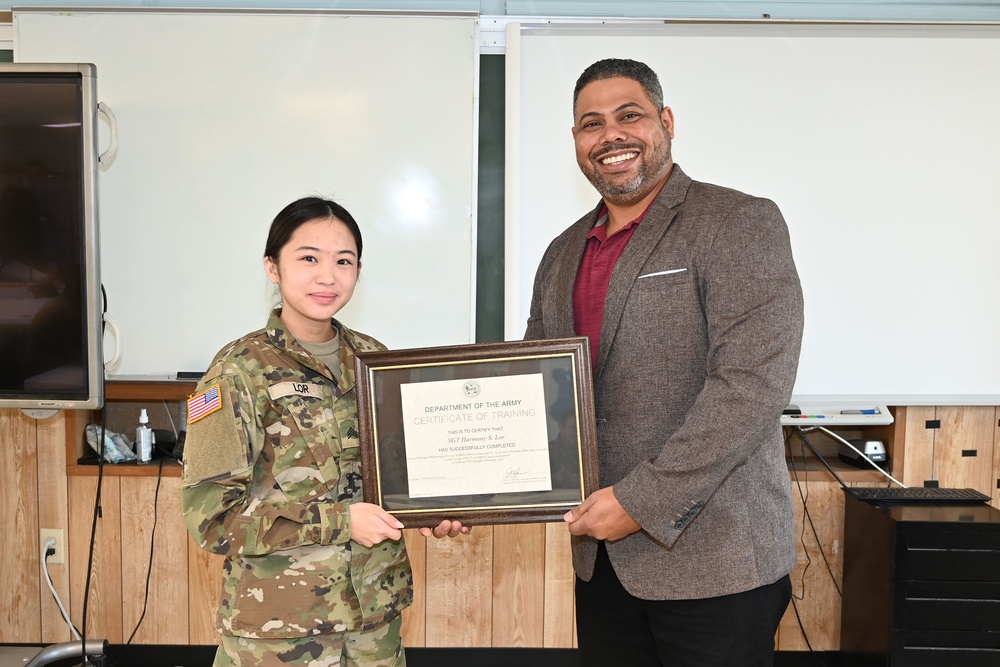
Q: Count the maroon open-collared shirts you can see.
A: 1